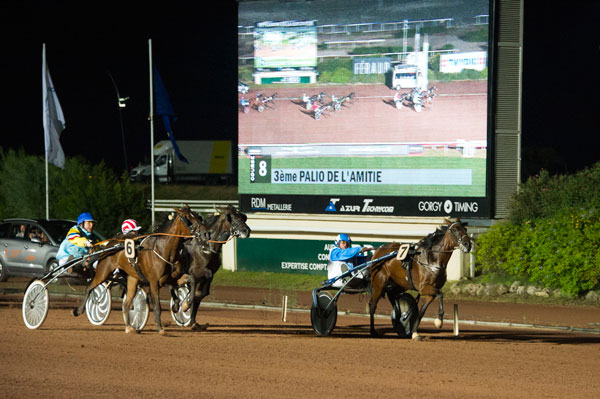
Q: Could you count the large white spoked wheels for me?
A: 4